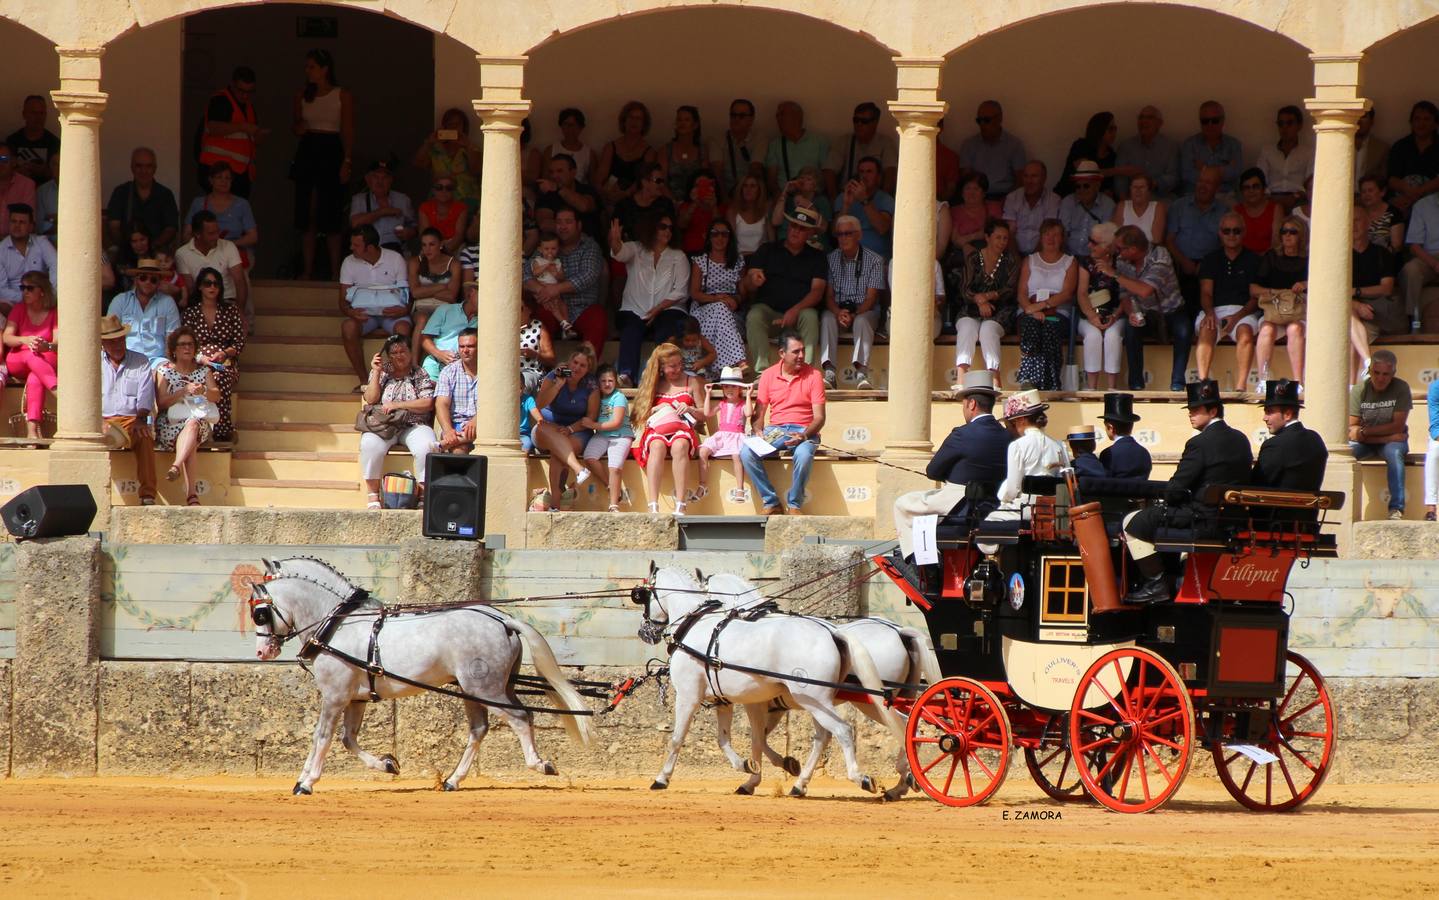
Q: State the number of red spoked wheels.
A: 4